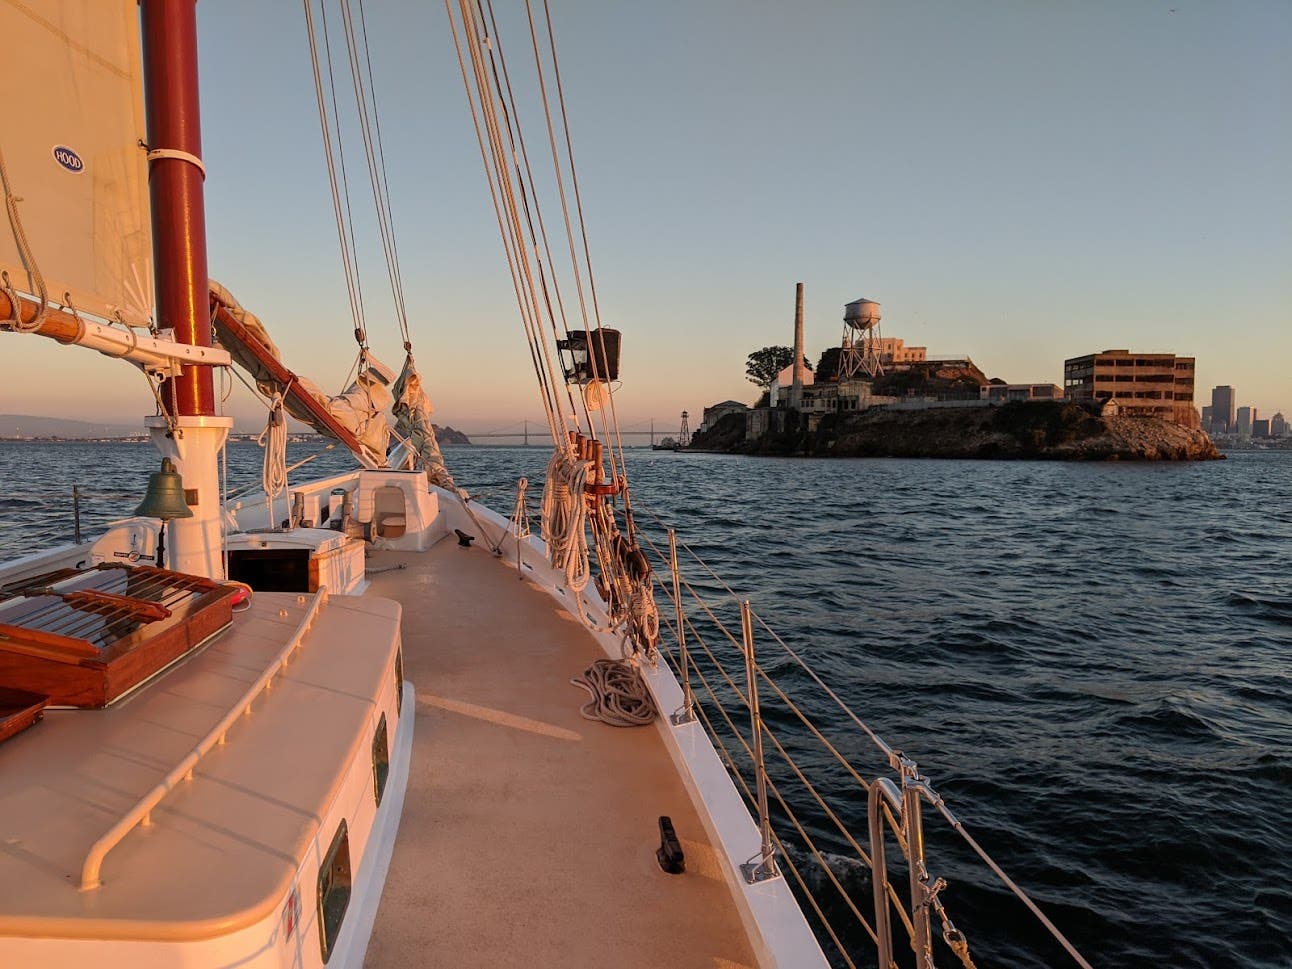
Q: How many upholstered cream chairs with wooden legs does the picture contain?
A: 0